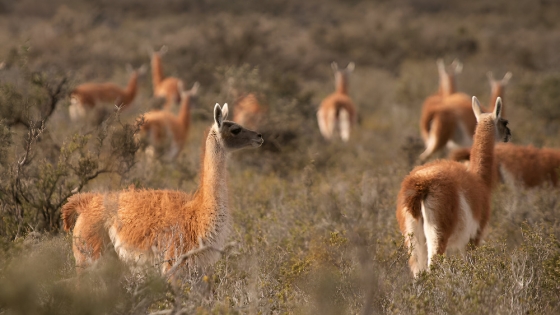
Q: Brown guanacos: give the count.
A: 10